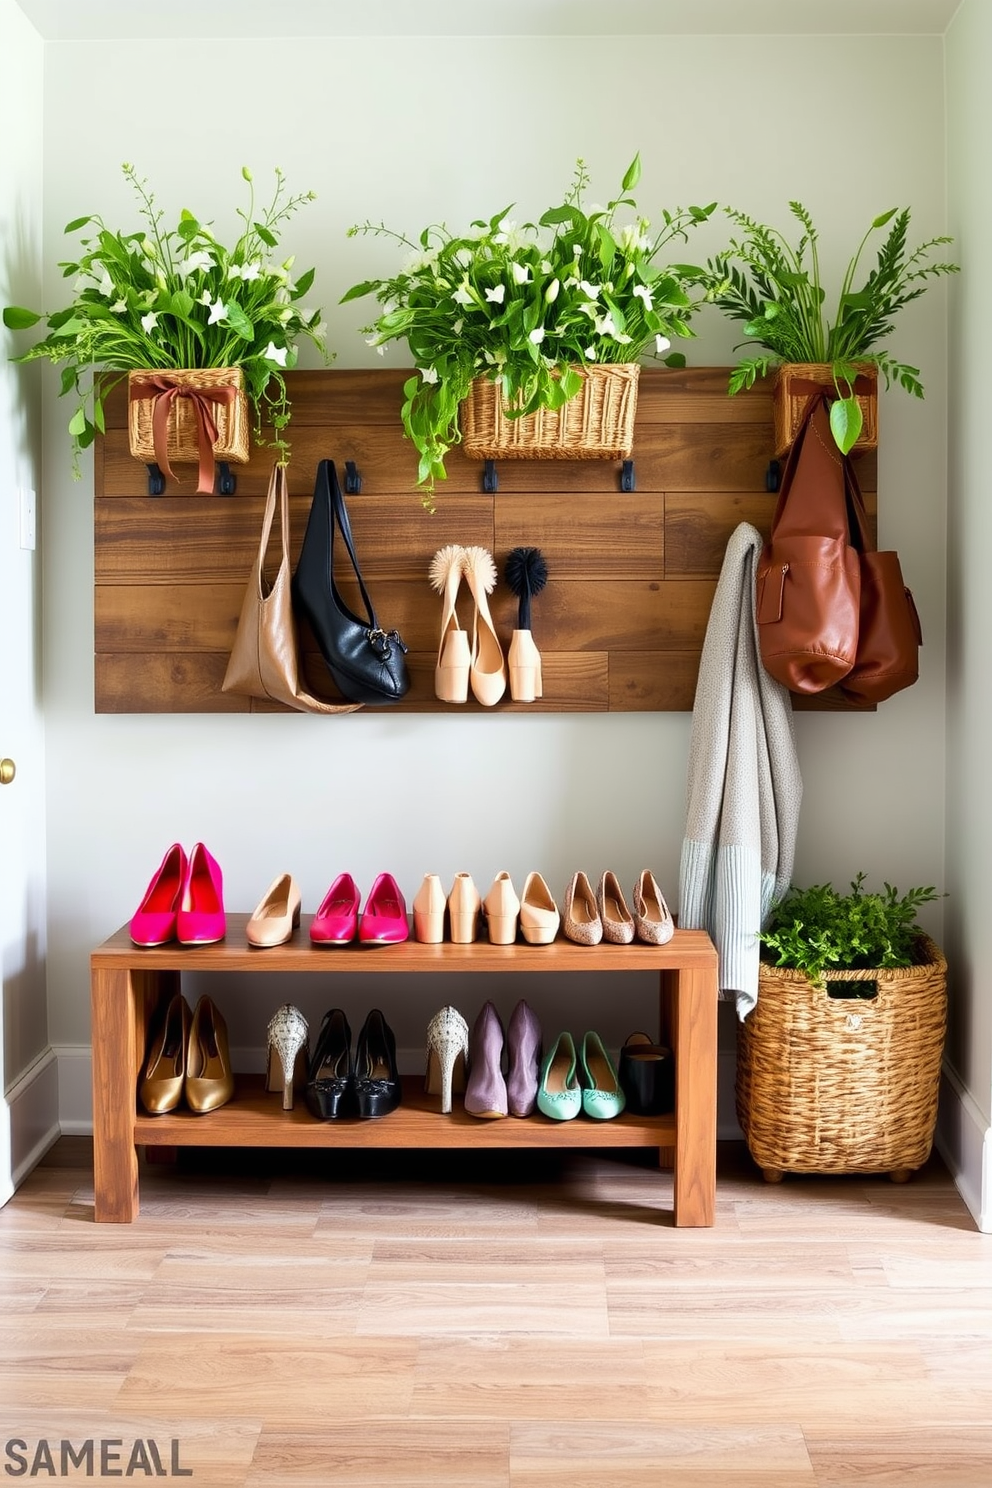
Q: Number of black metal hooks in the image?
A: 6